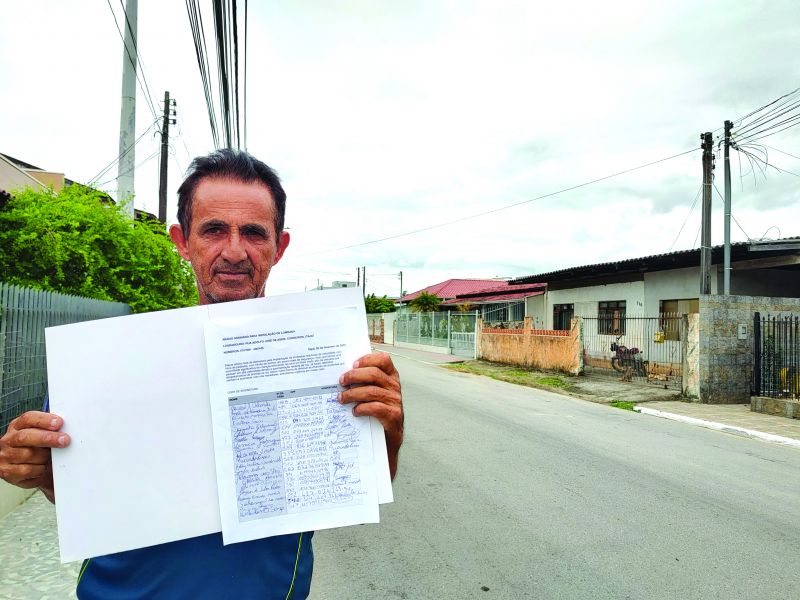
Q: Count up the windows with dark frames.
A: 2